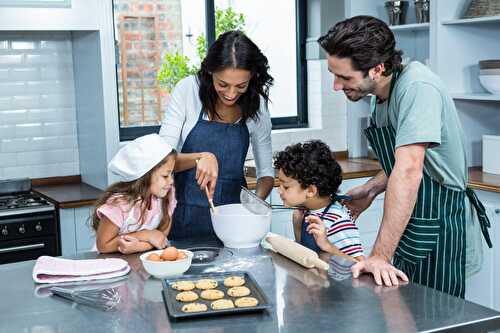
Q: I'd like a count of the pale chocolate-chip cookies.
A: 9